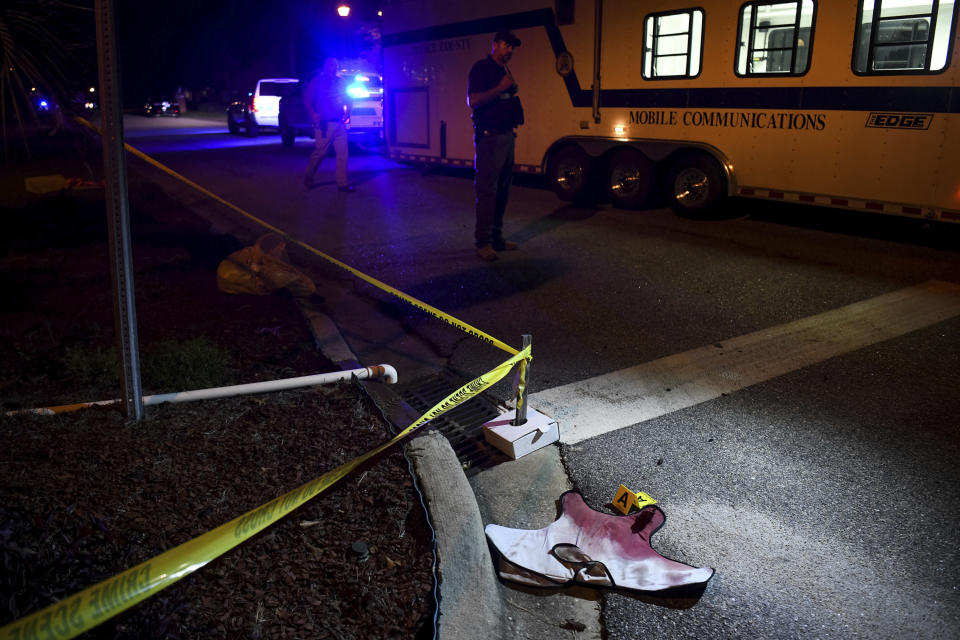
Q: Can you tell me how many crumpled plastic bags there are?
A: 1